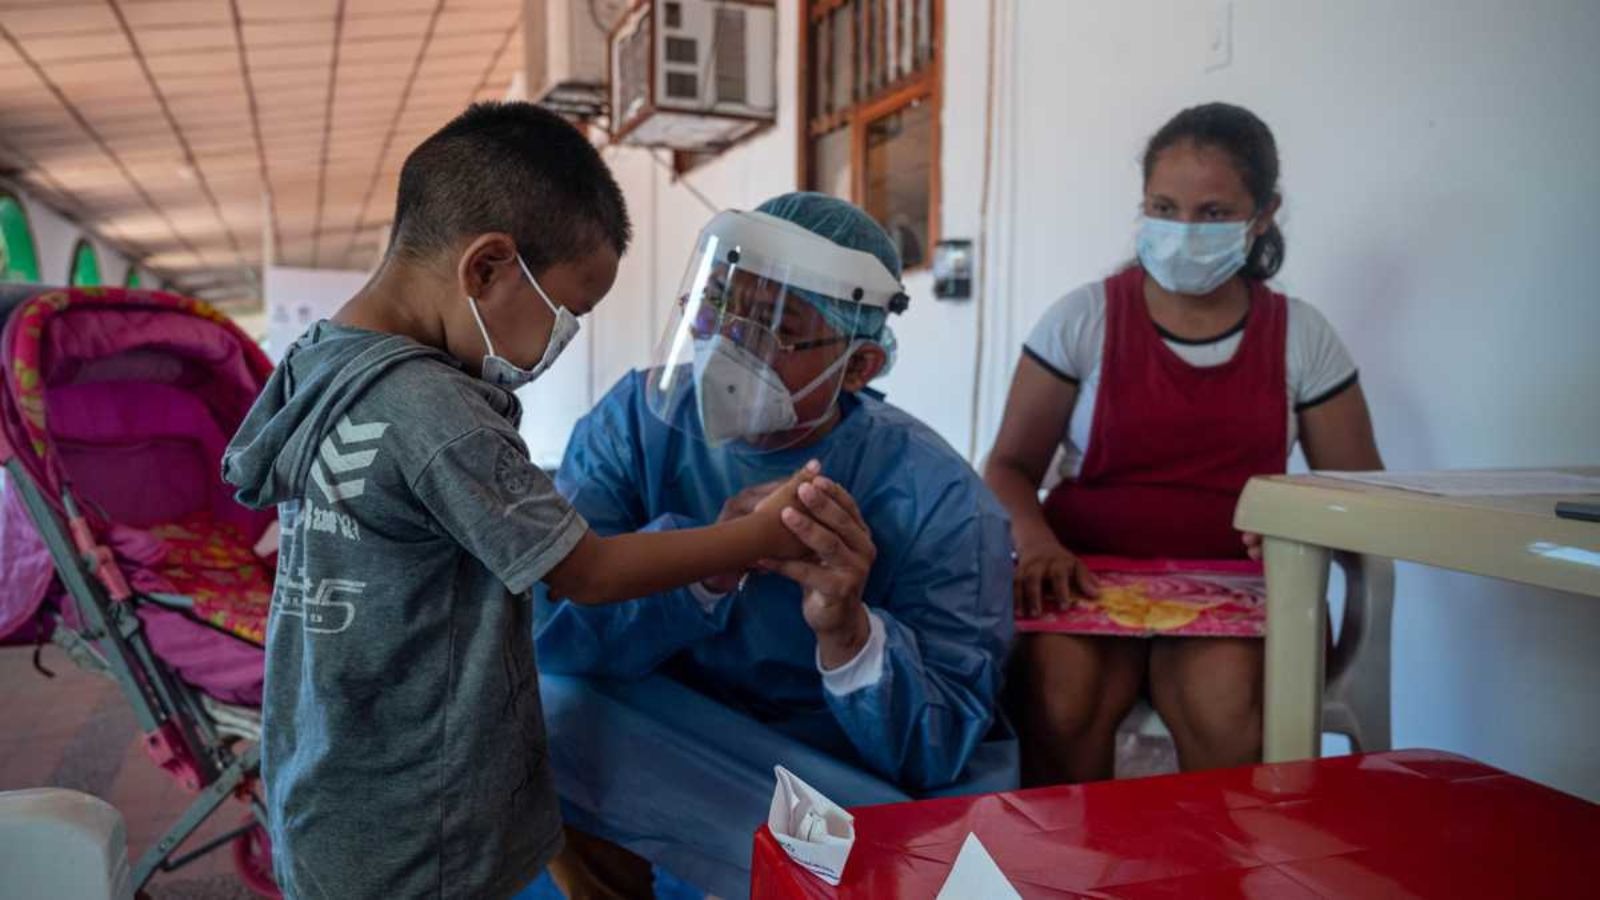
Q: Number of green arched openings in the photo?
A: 3